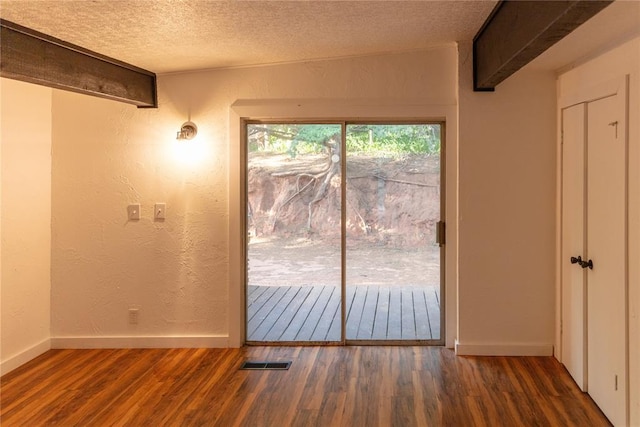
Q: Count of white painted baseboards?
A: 3